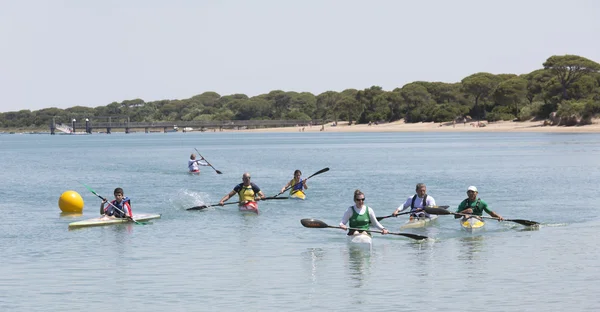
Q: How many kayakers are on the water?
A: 7